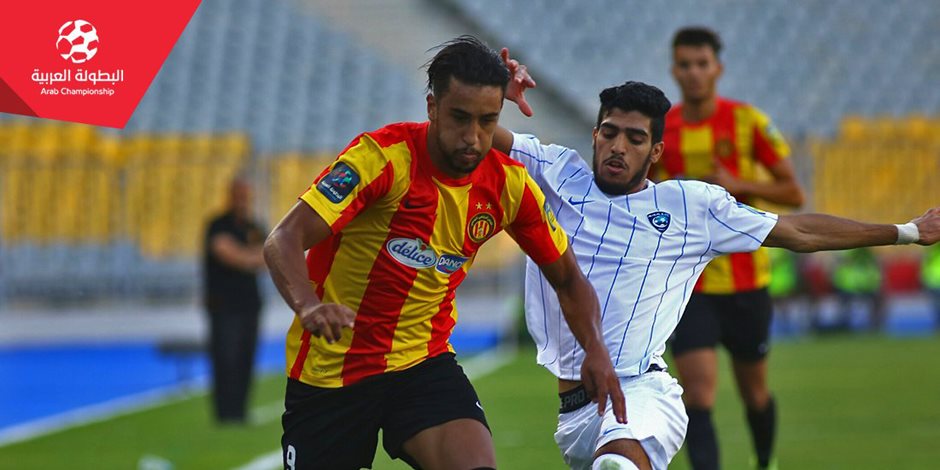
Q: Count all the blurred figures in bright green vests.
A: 3